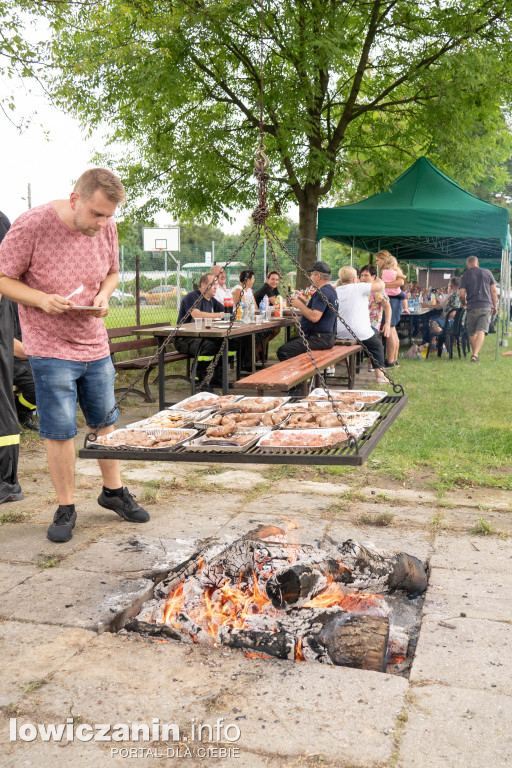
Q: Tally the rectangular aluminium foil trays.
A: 10